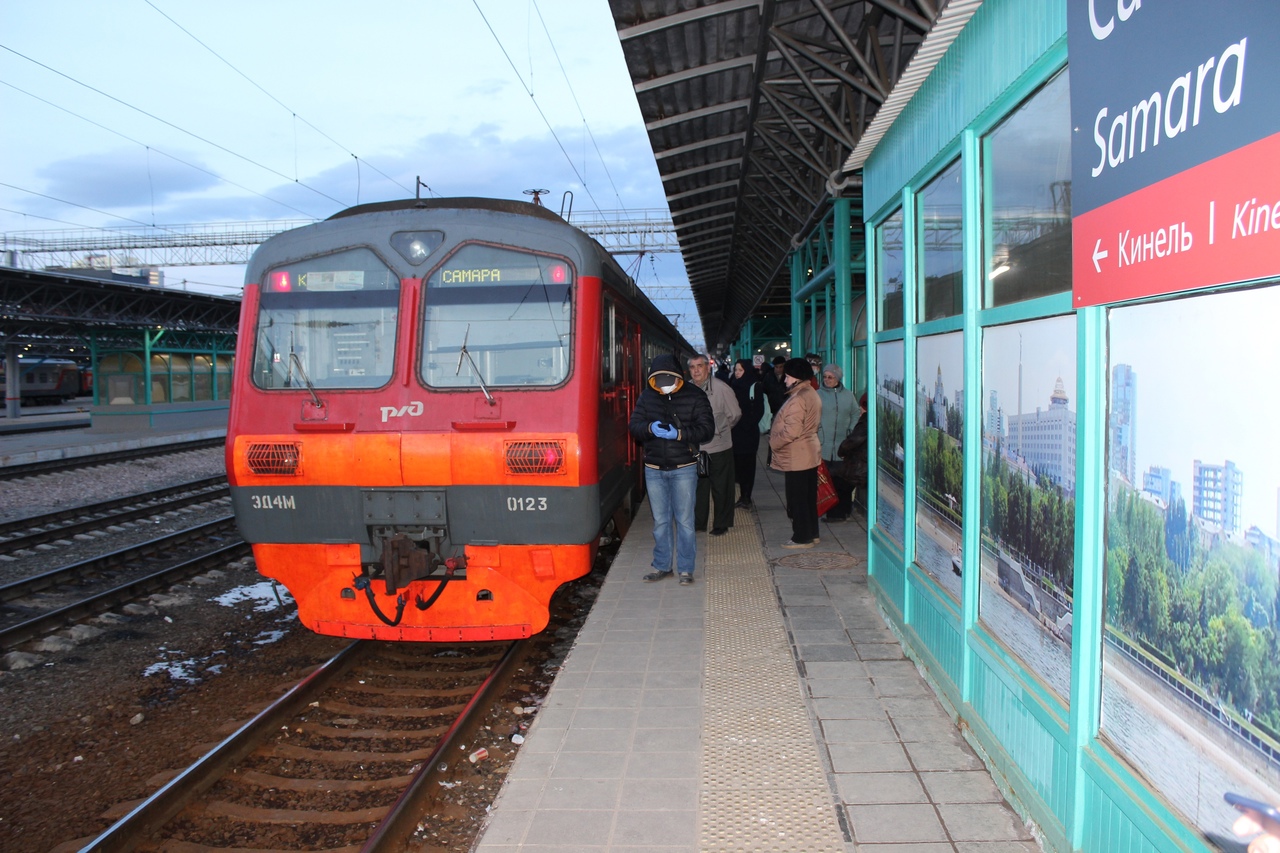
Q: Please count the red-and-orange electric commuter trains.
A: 1